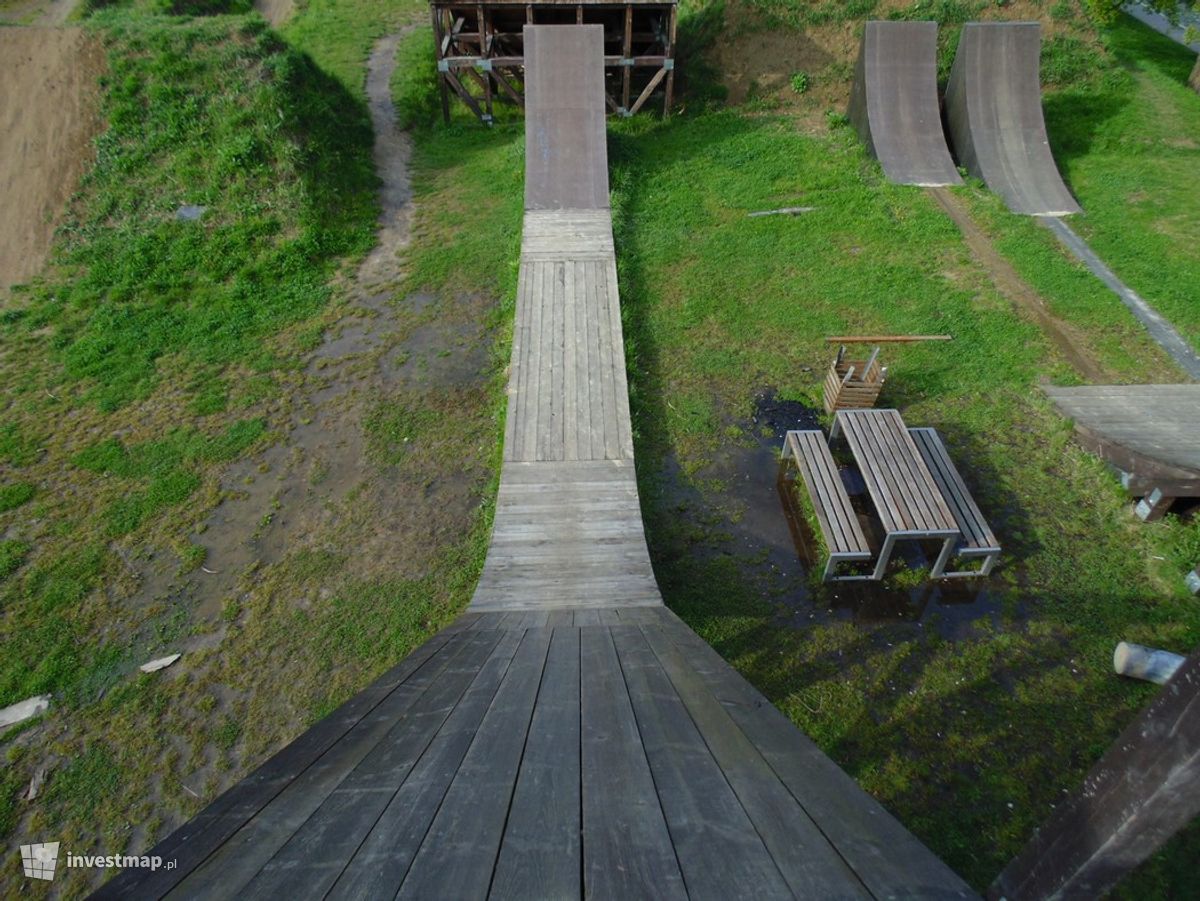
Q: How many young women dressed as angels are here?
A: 0